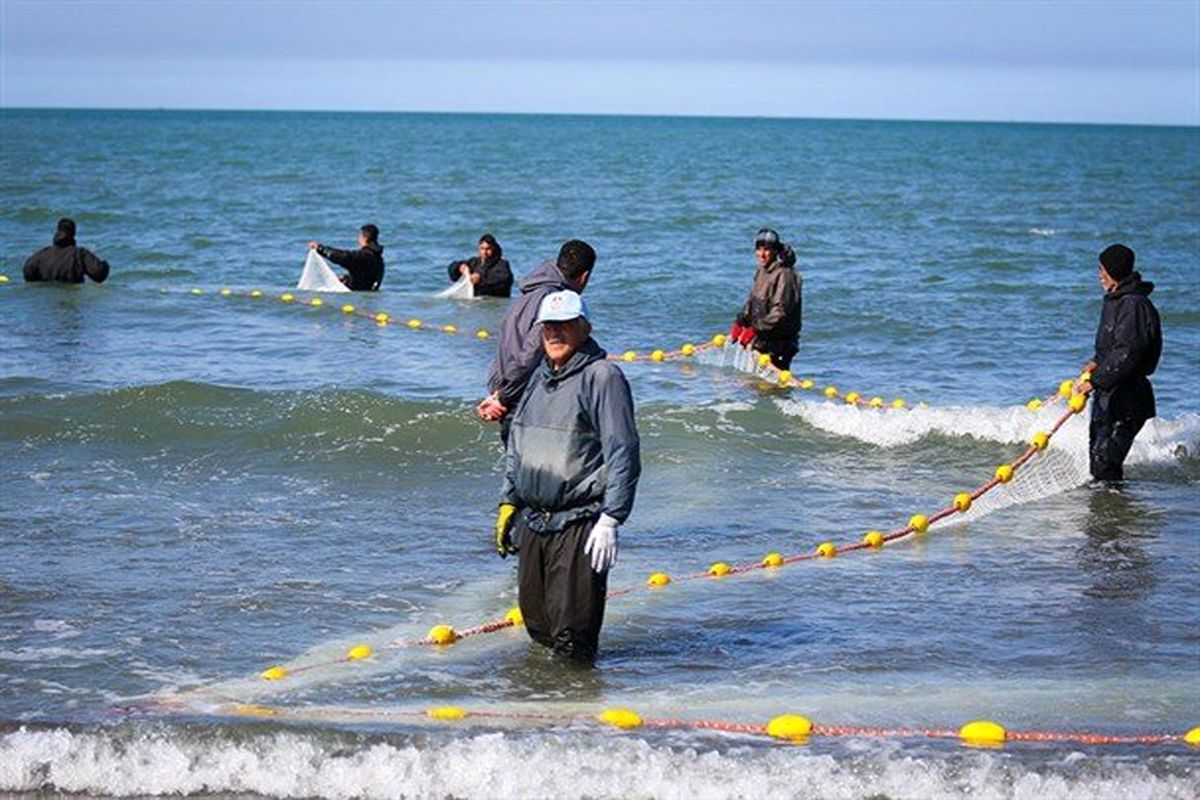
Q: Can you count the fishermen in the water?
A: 7